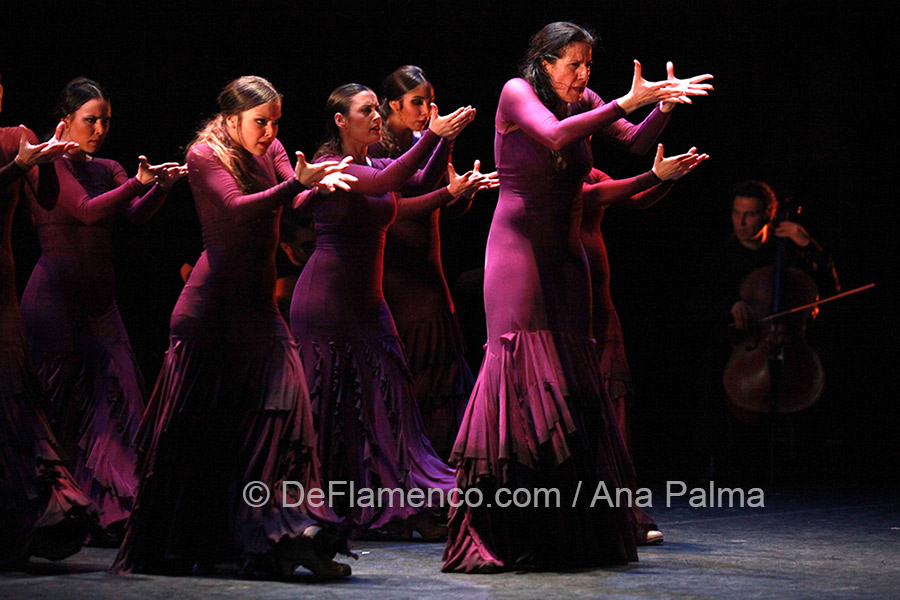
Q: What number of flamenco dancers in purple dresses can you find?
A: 7